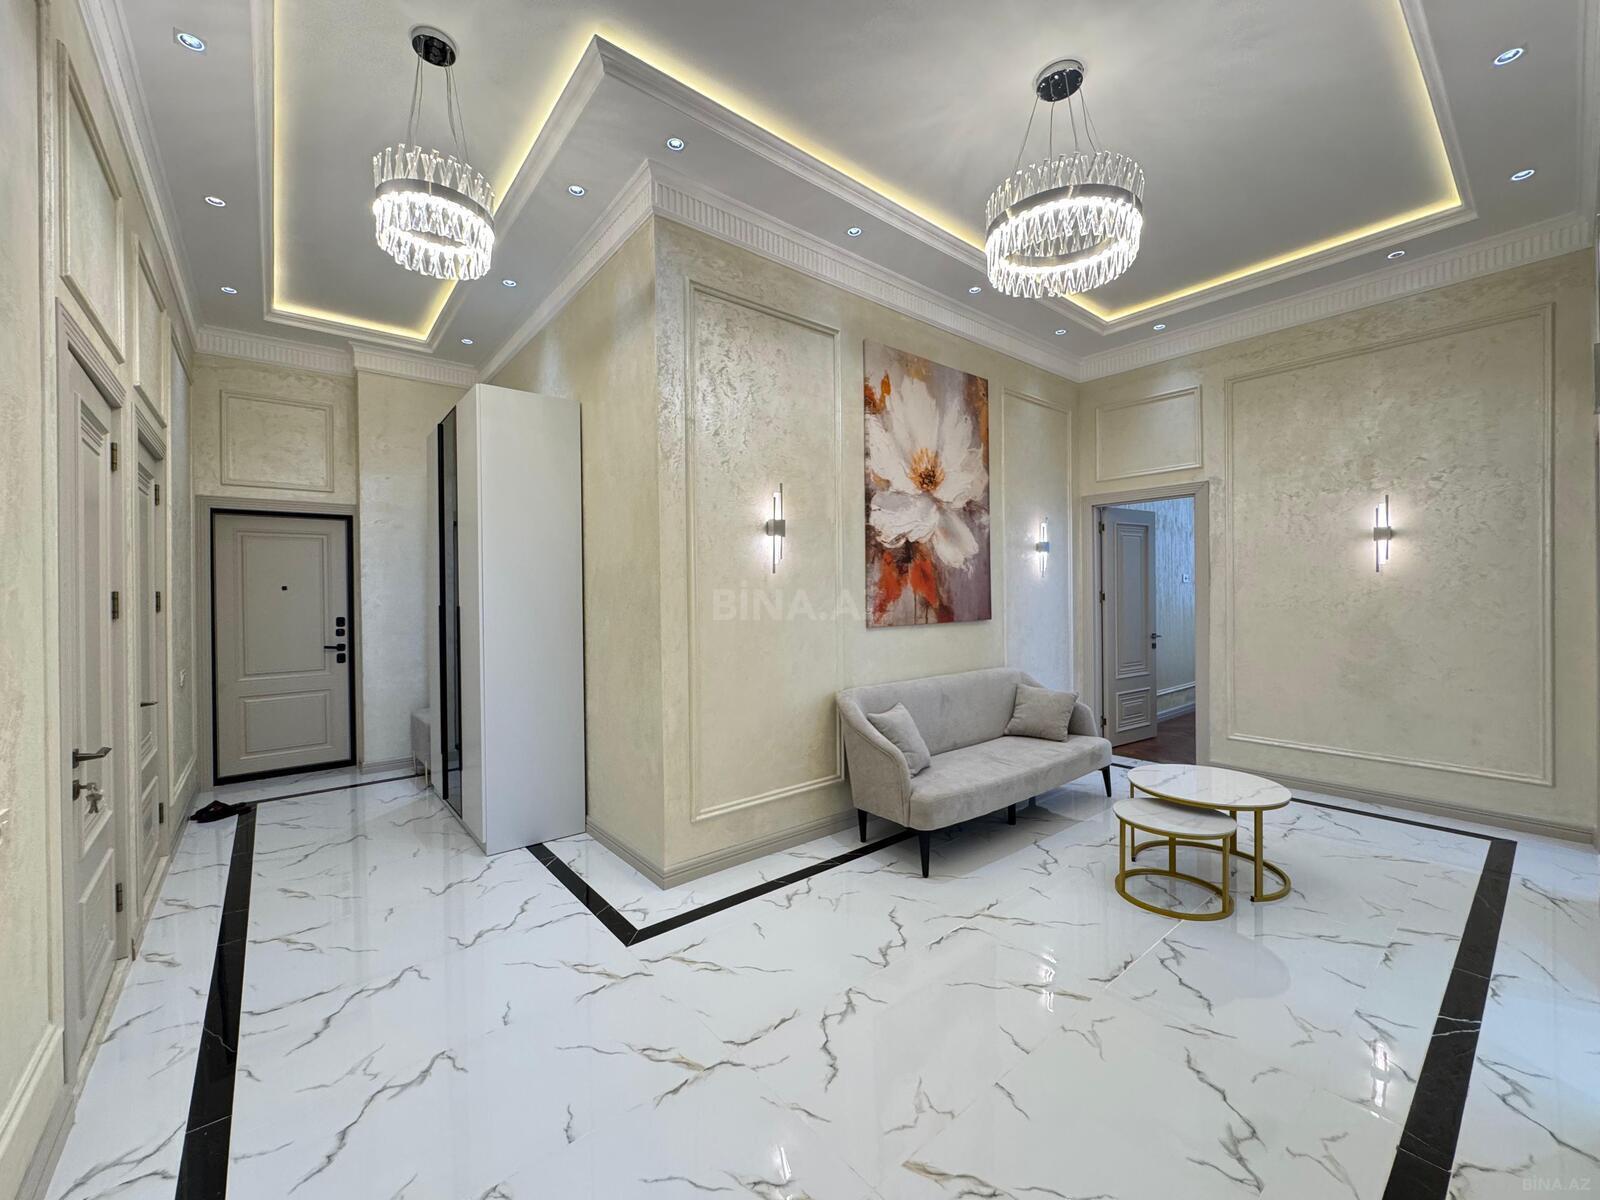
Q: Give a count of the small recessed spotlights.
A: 14